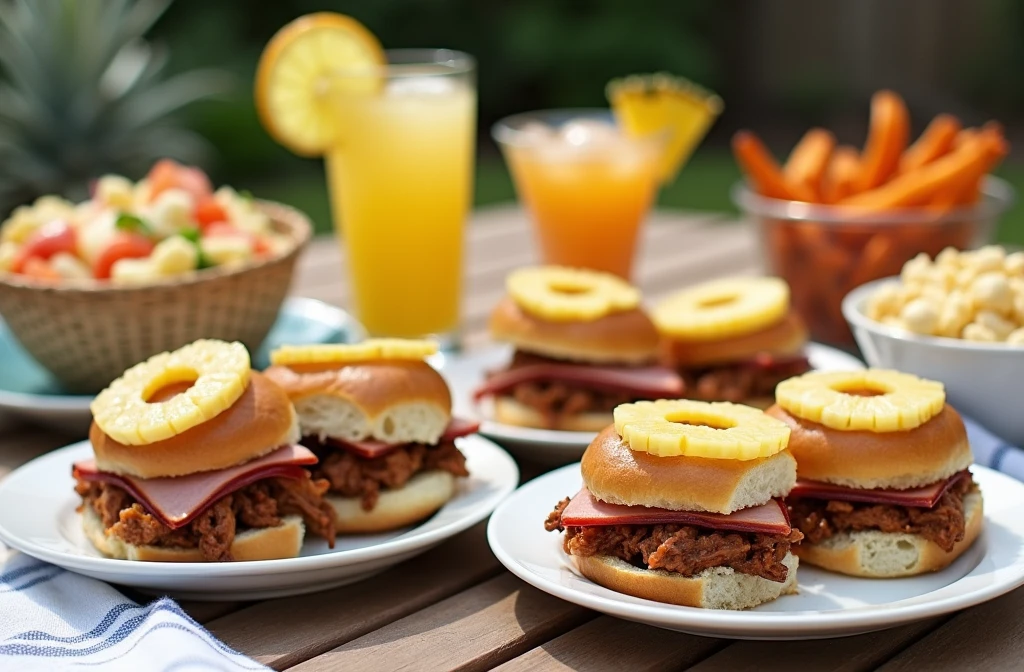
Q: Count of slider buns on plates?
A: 6